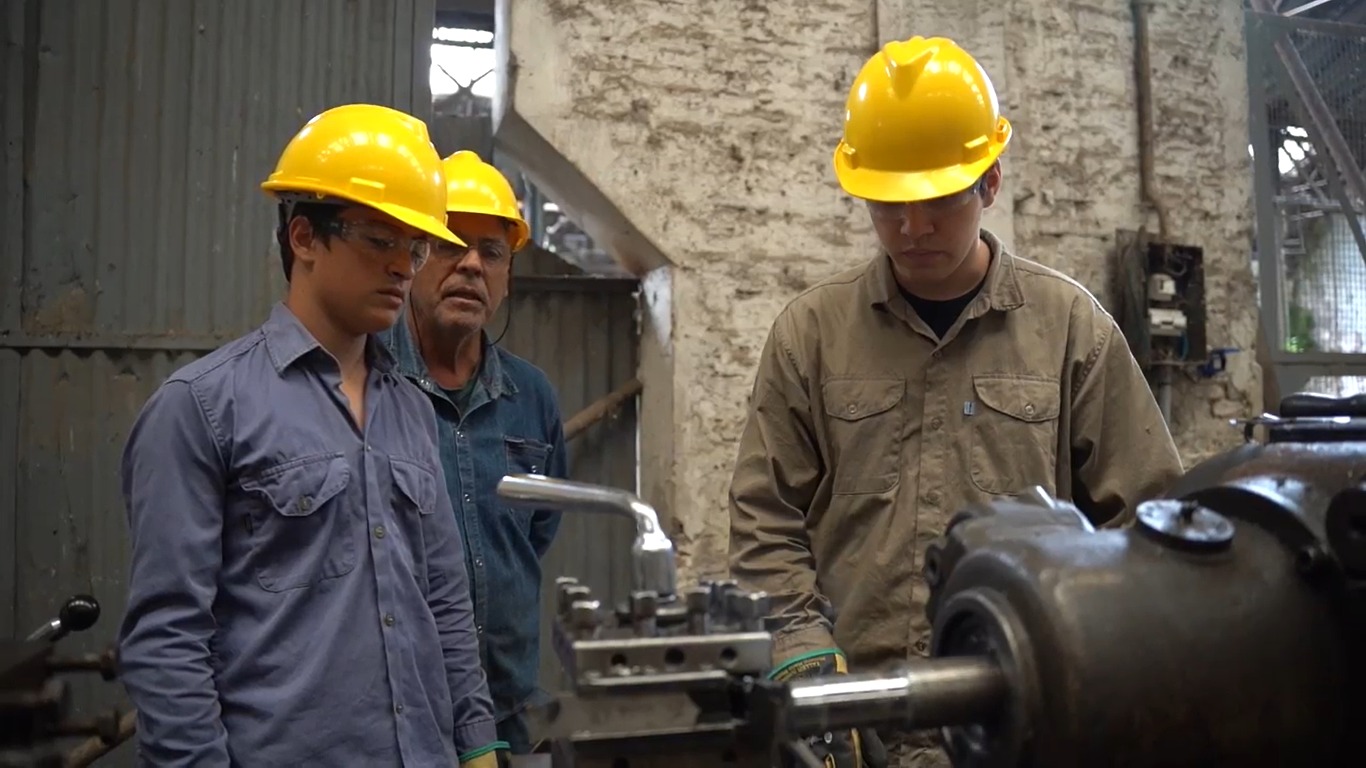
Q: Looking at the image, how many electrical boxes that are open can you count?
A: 1